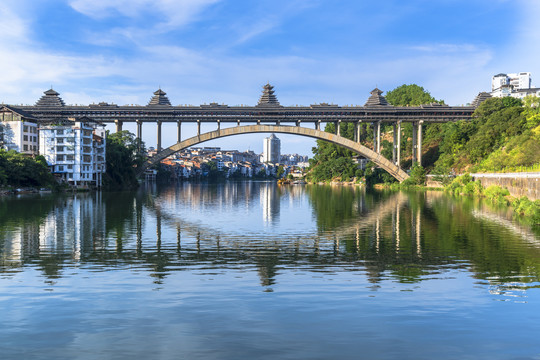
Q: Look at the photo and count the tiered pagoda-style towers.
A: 5